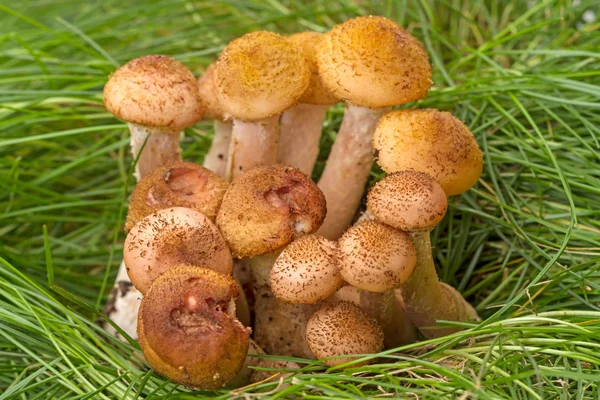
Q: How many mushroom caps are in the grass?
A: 14